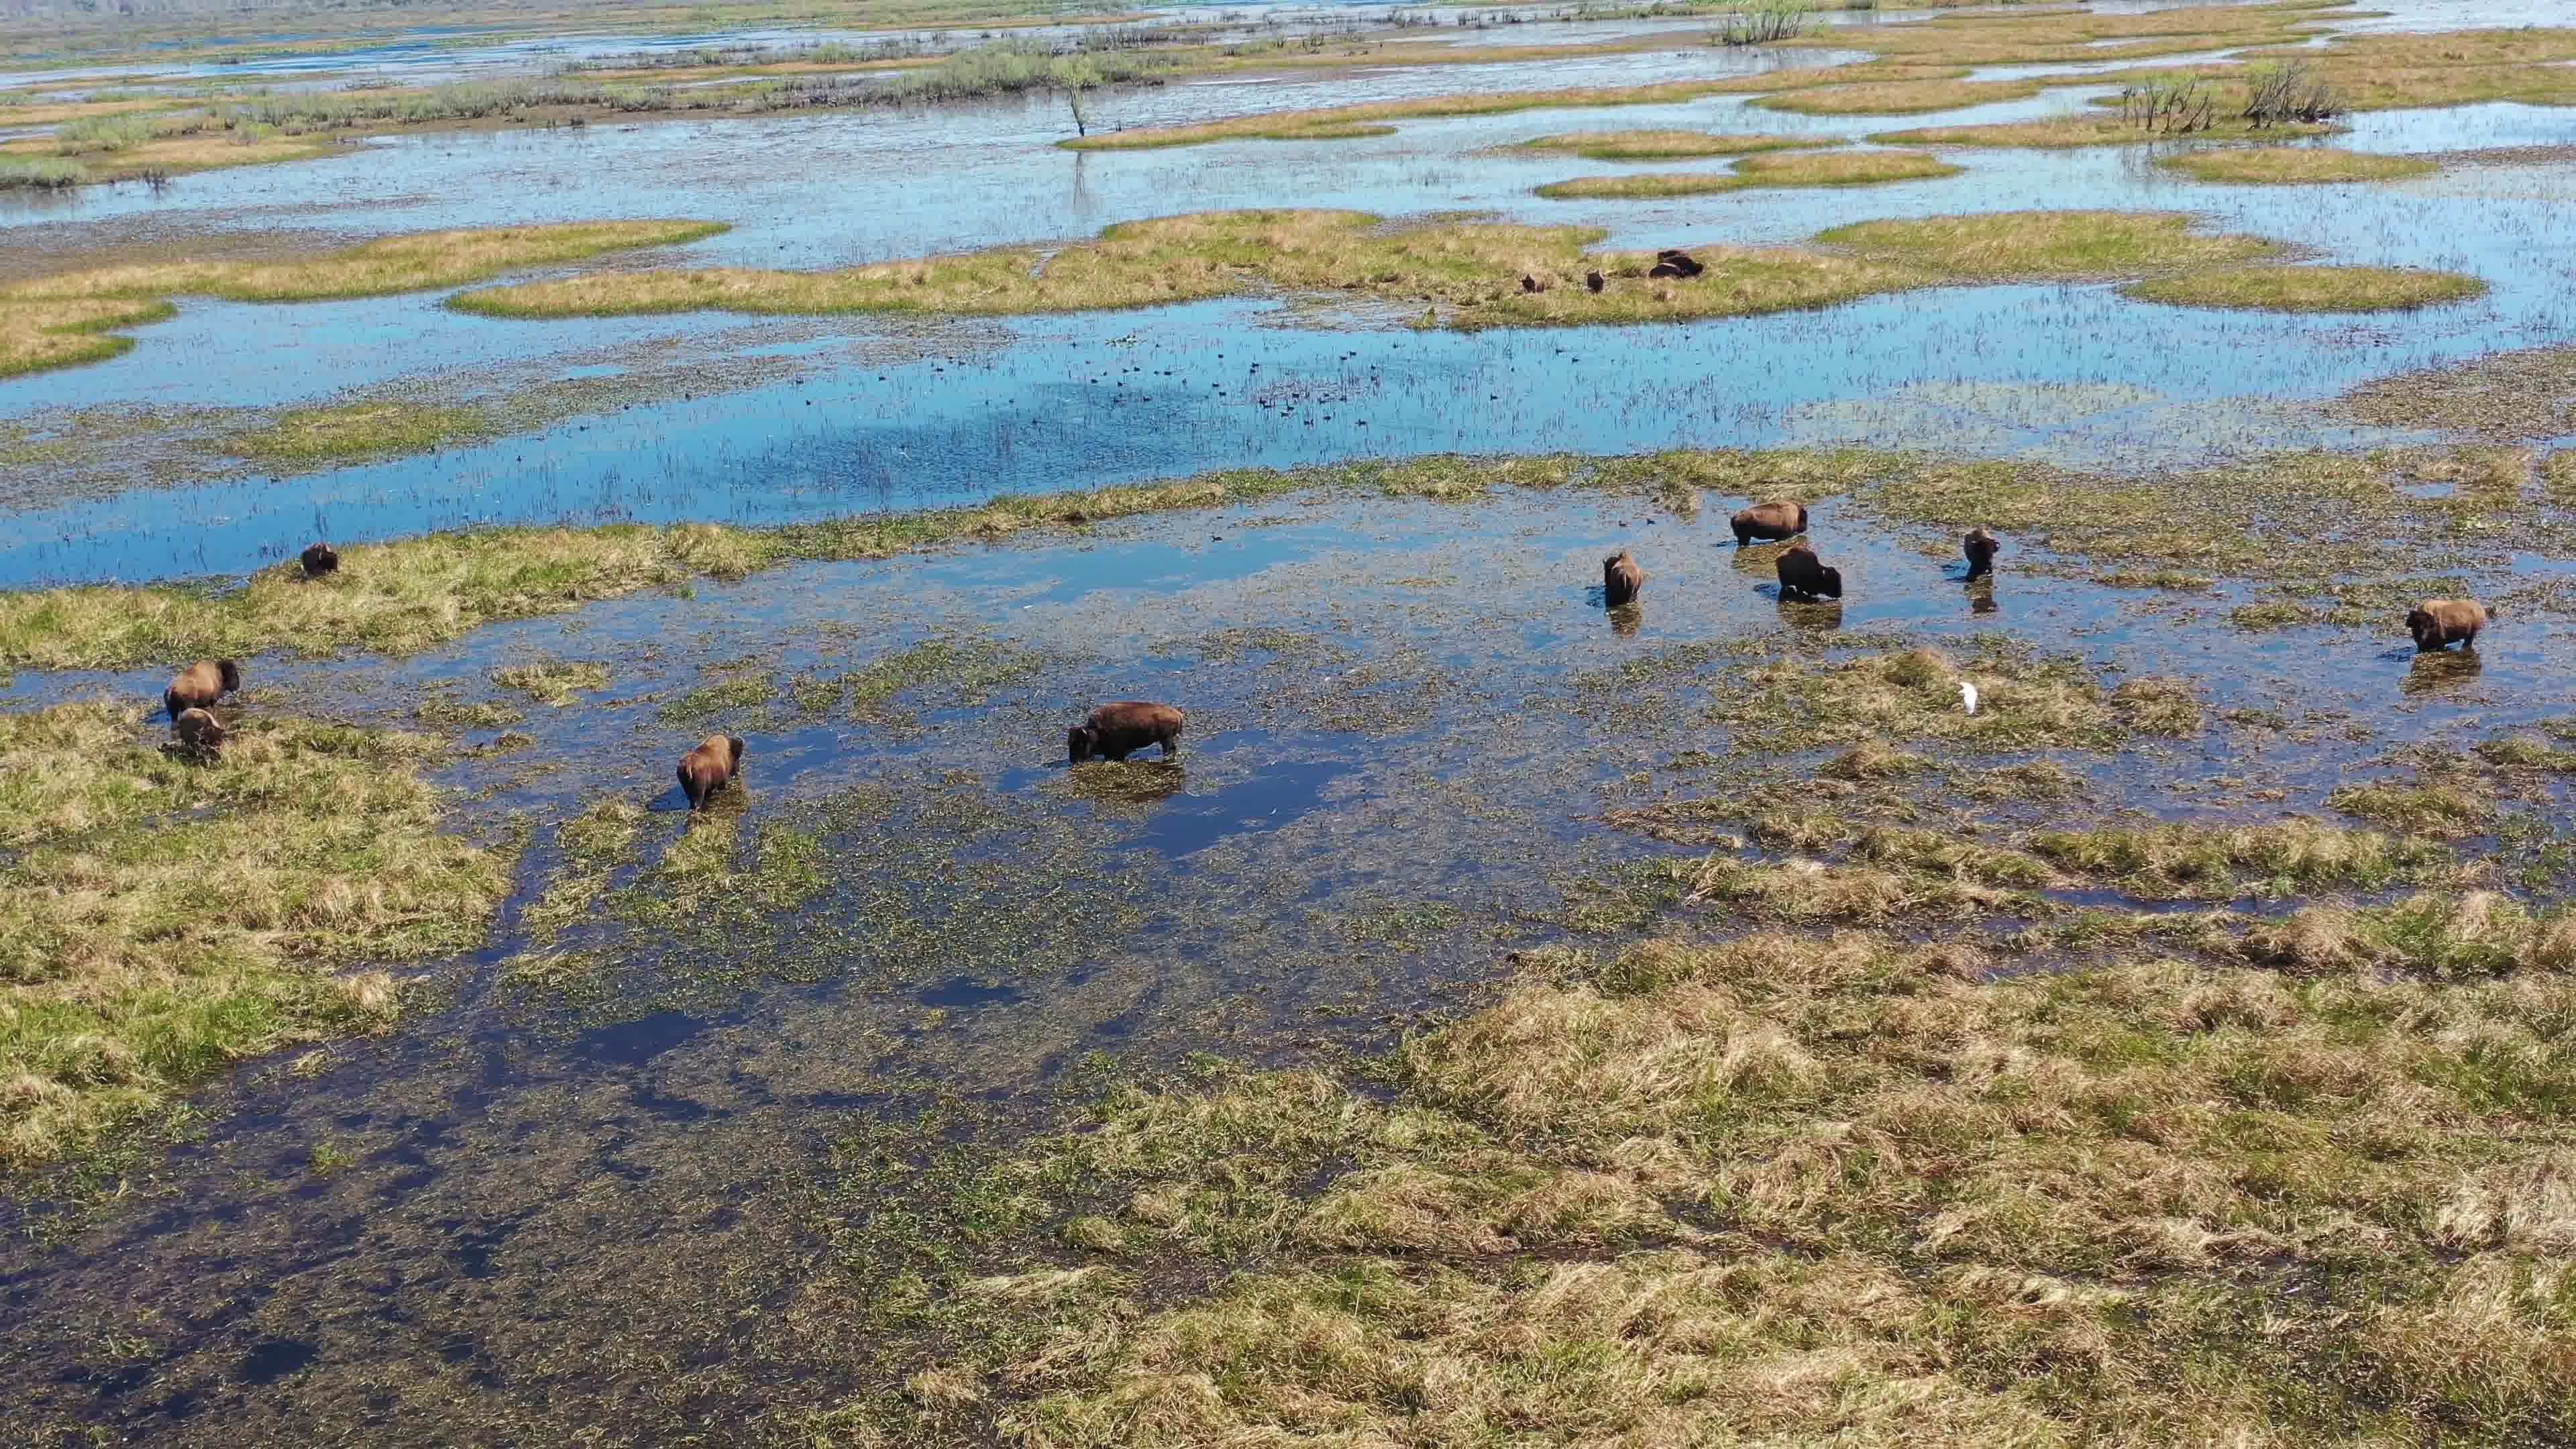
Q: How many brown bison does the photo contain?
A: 14